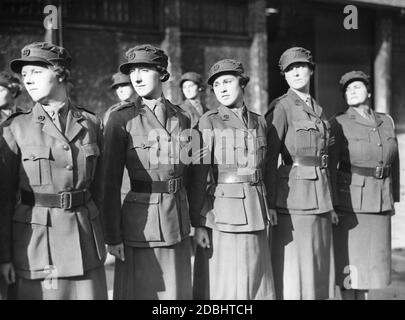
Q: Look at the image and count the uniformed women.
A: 8